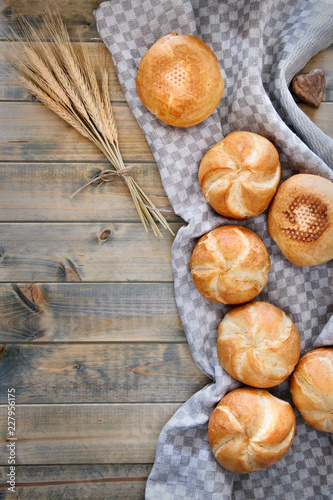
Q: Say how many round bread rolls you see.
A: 7